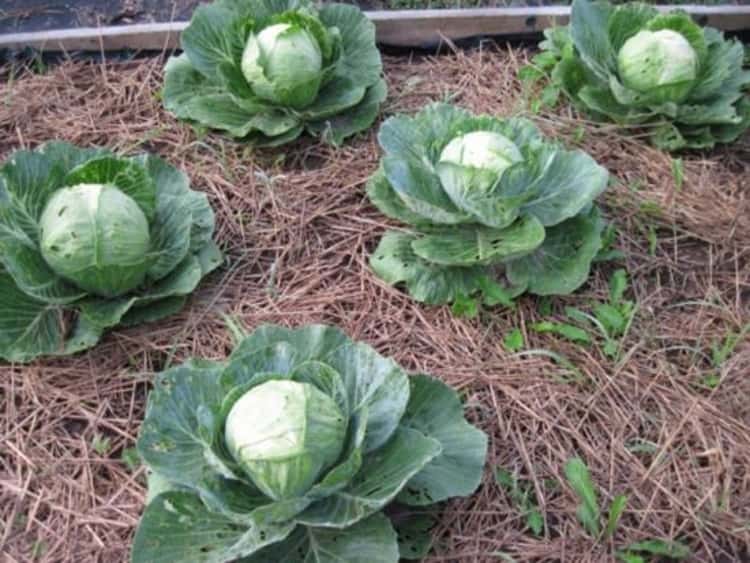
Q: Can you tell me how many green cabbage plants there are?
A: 5